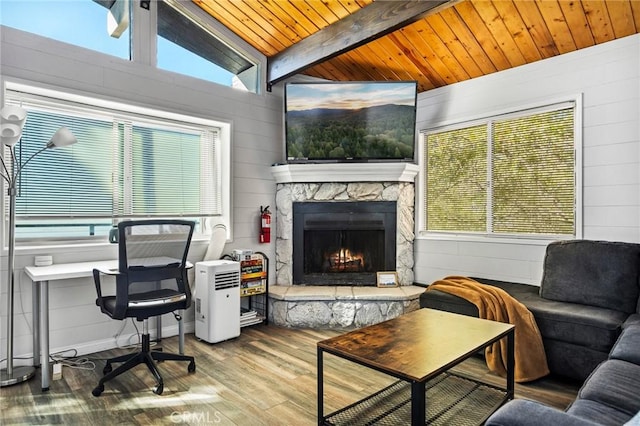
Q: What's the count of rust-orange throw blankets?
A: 1